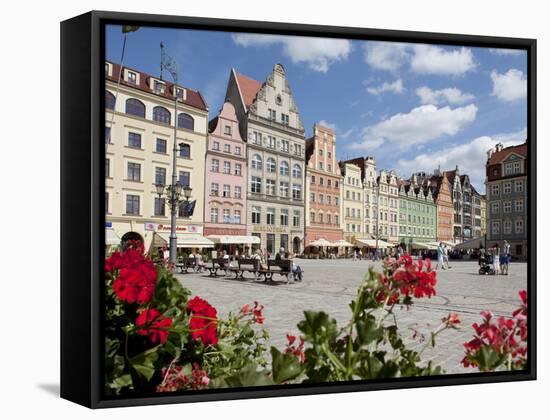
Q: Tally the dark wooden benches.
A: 4